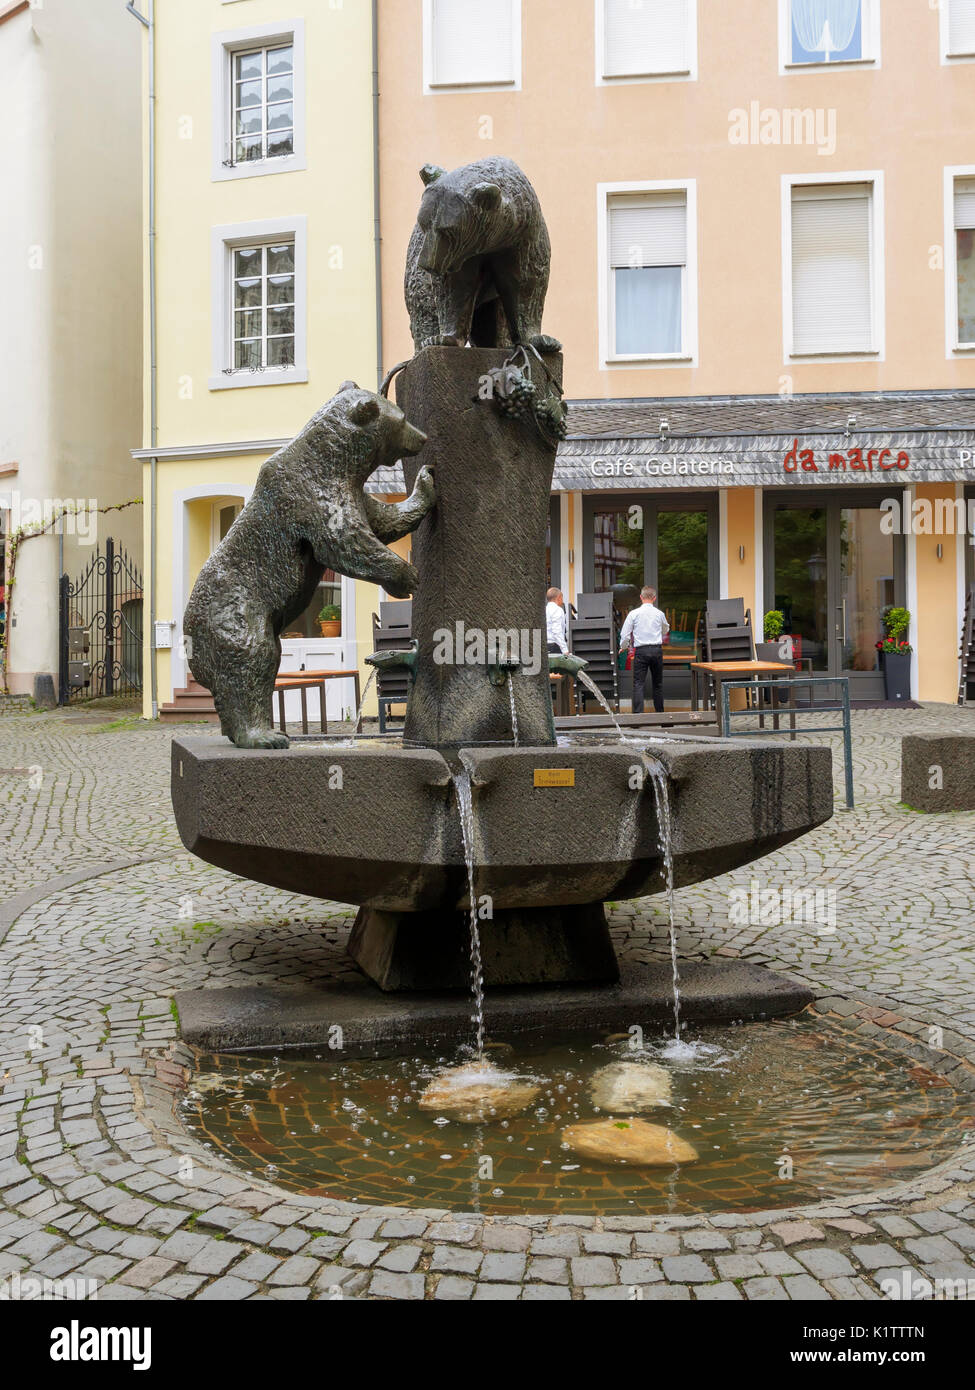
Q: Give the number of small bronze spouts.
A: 3